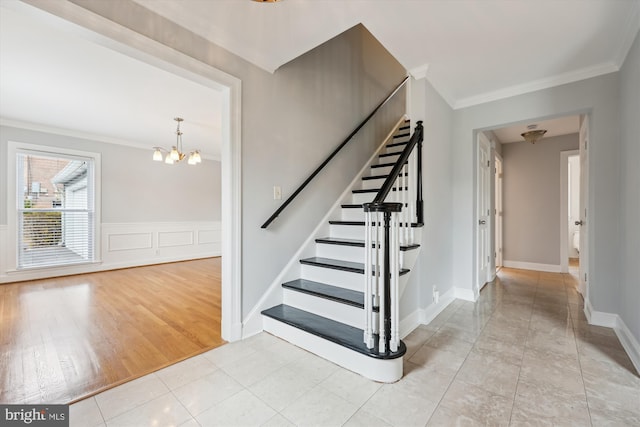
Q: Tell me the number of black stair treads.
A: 14